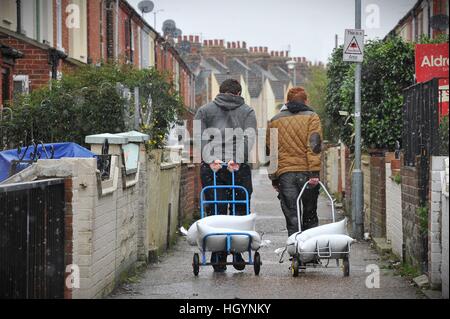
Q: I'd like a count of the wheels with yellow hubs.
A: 2